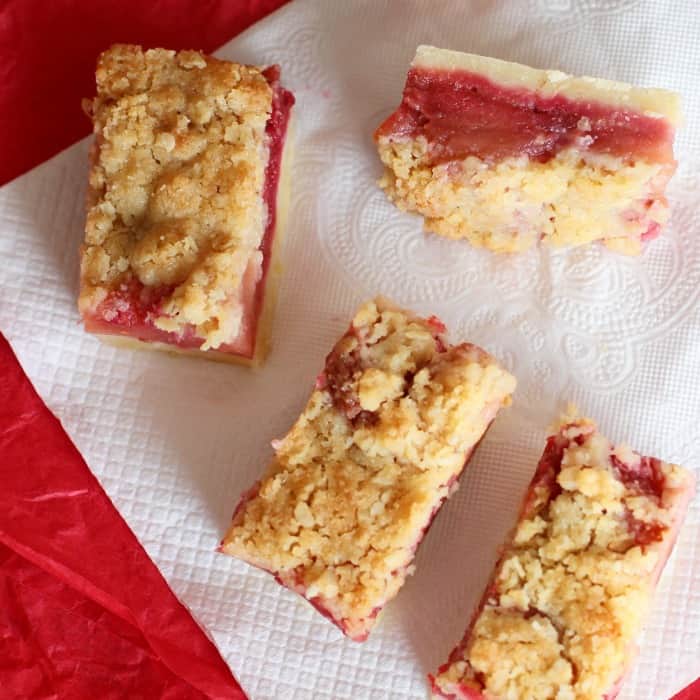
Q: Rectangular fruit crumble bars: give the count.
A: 4